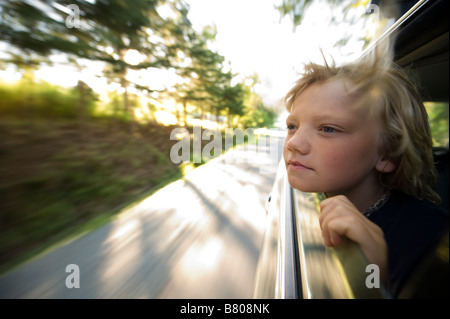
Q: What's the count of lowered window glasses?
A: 1